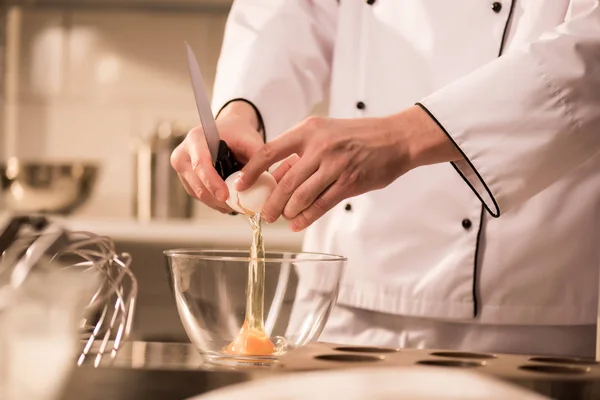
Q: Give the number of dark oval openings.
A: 6